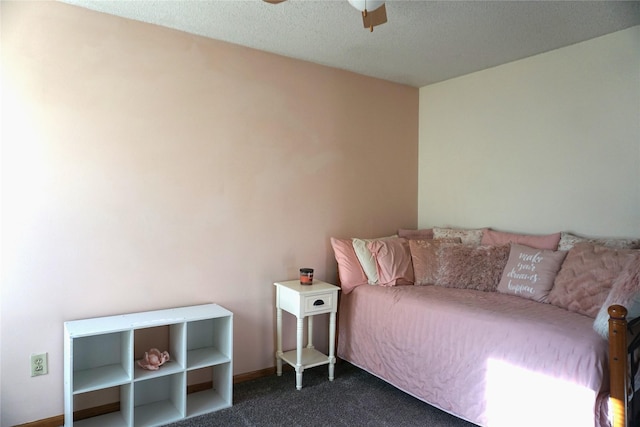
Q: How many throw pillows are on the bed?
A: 12